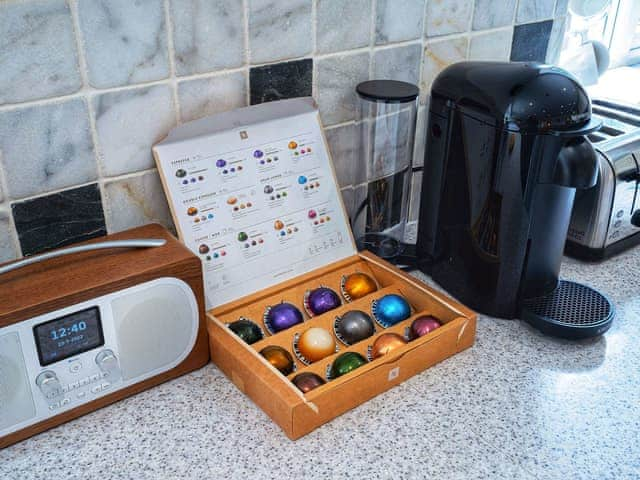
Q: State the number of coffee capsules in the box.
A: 12